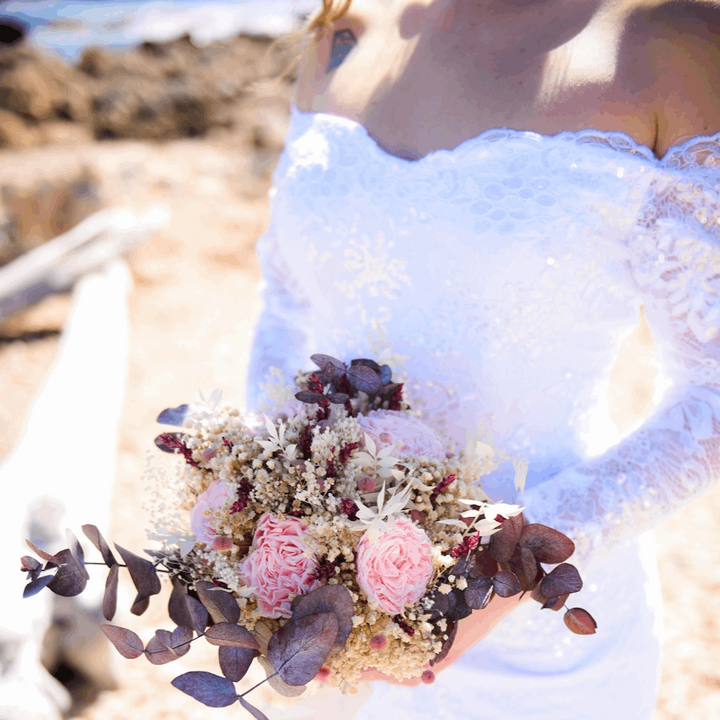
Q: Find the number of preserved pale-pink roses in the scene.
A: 4